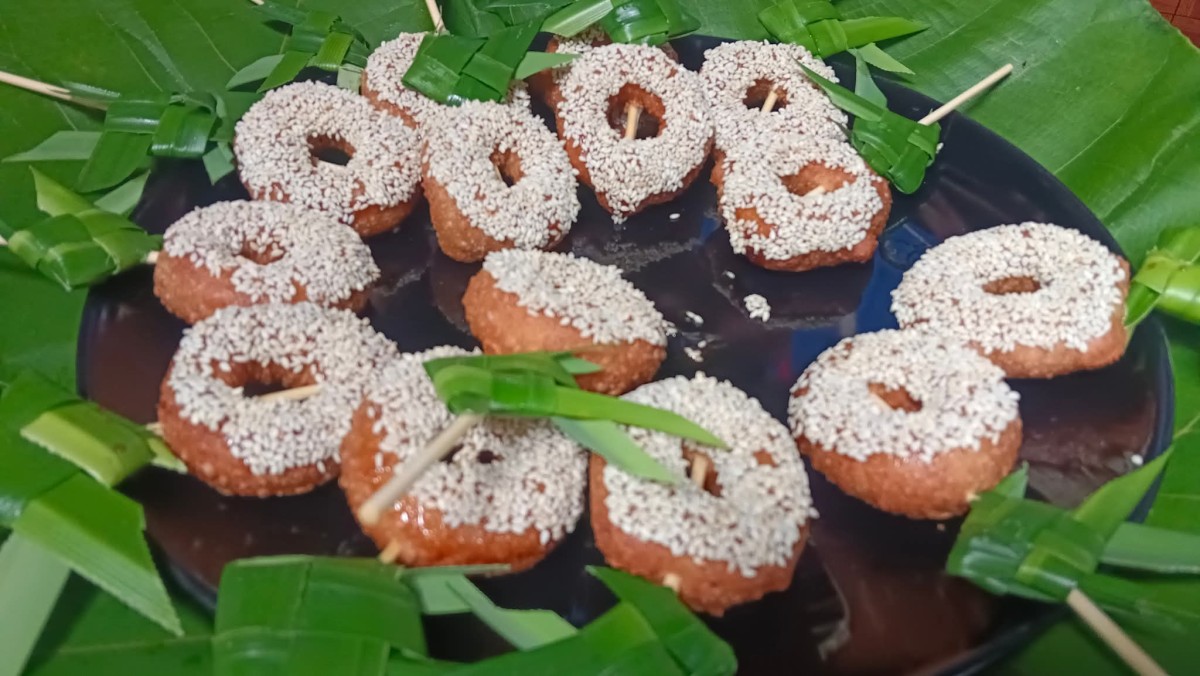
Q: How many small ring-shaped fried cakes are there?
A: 14